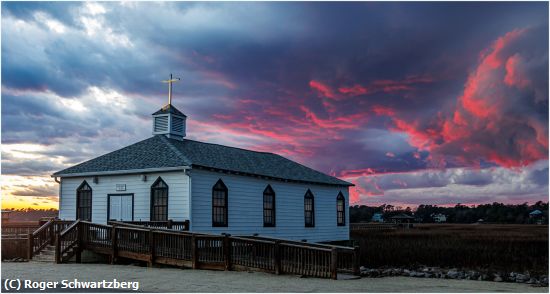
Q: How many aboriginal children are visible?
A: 0